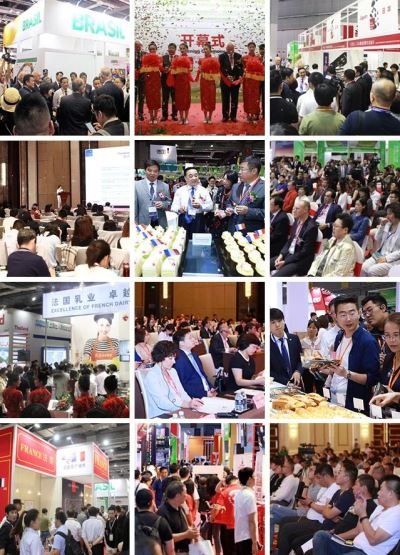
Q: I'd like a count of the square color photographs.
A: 12